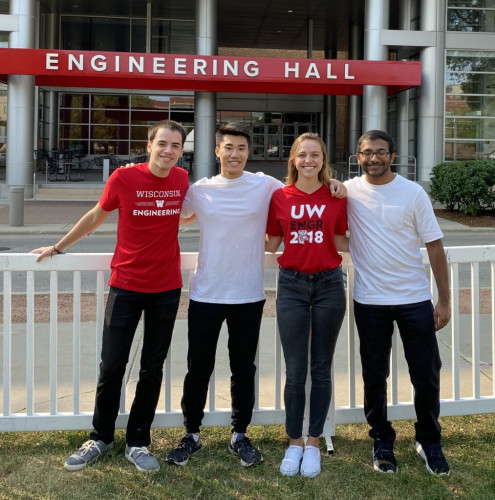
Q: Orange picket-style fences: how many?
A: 0